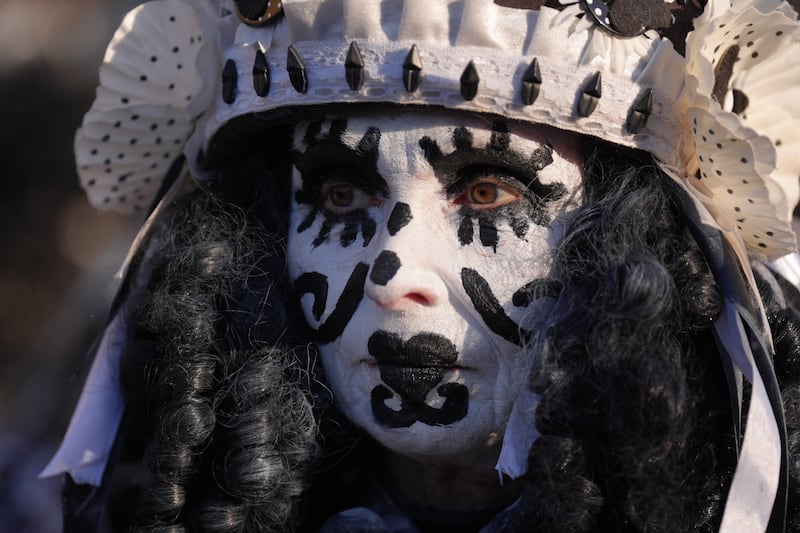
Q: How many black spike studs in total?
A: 9